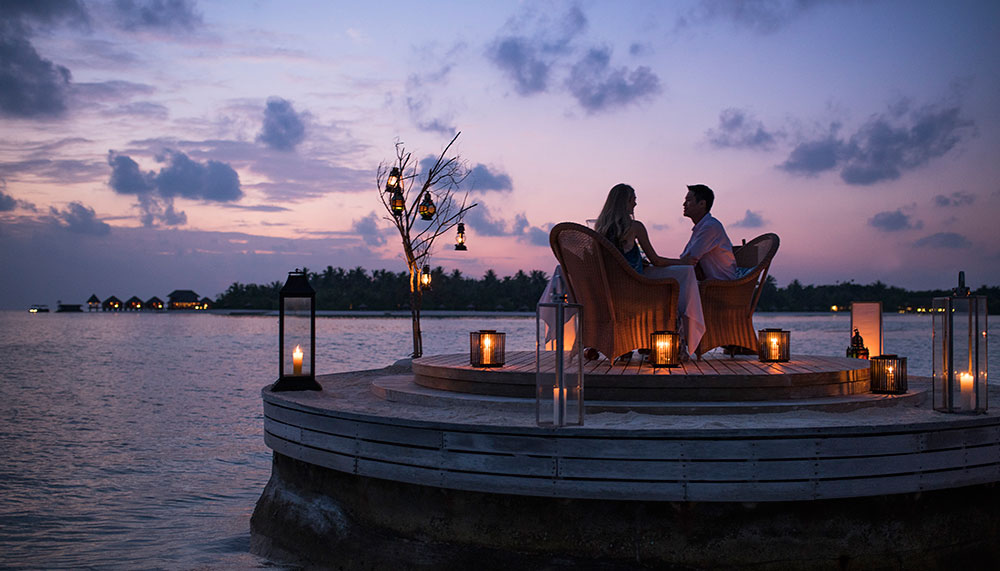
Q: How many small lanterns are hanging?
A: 5